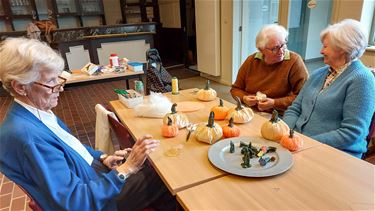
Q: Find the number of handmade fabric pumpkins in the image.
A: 9